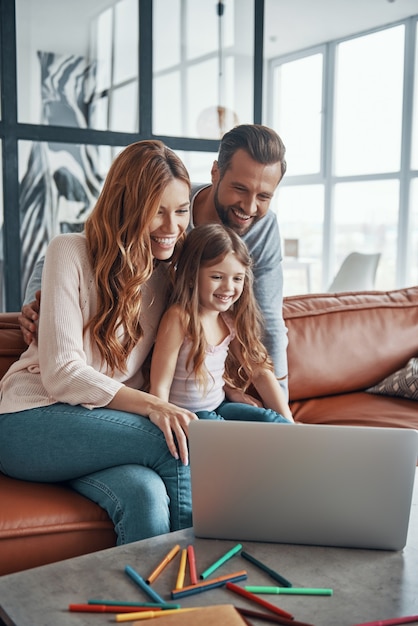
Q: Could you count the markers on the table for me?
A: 15